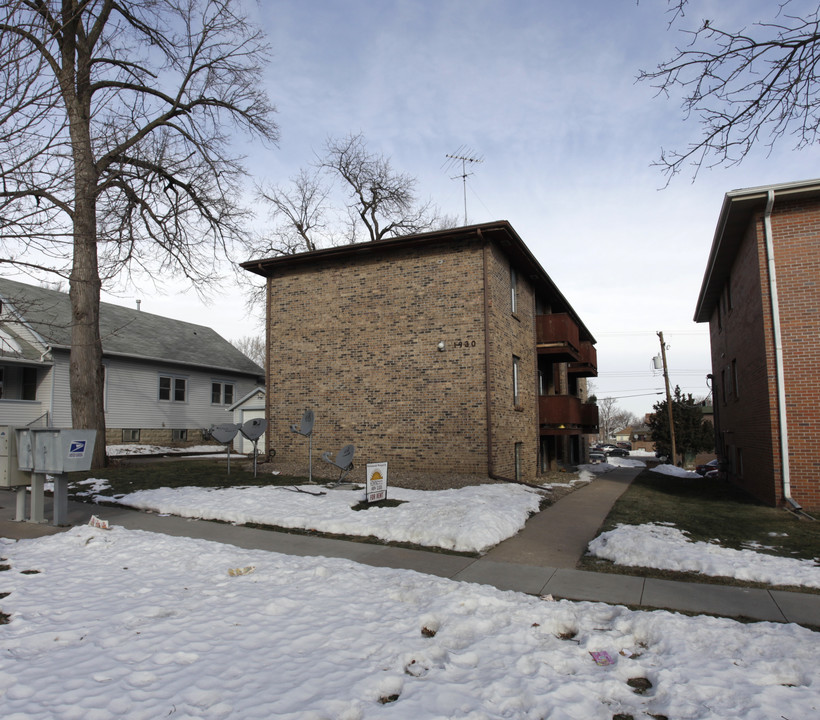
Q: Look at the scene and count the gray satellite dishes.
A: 4